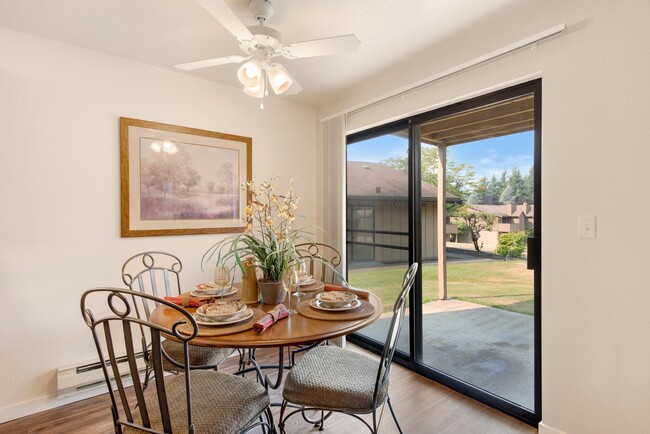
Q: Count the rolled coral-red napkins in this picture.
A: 3